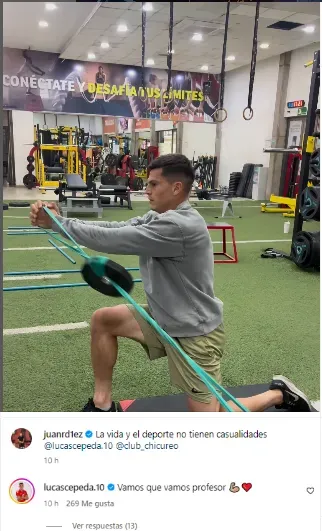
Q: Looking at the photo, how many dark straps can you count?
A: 4